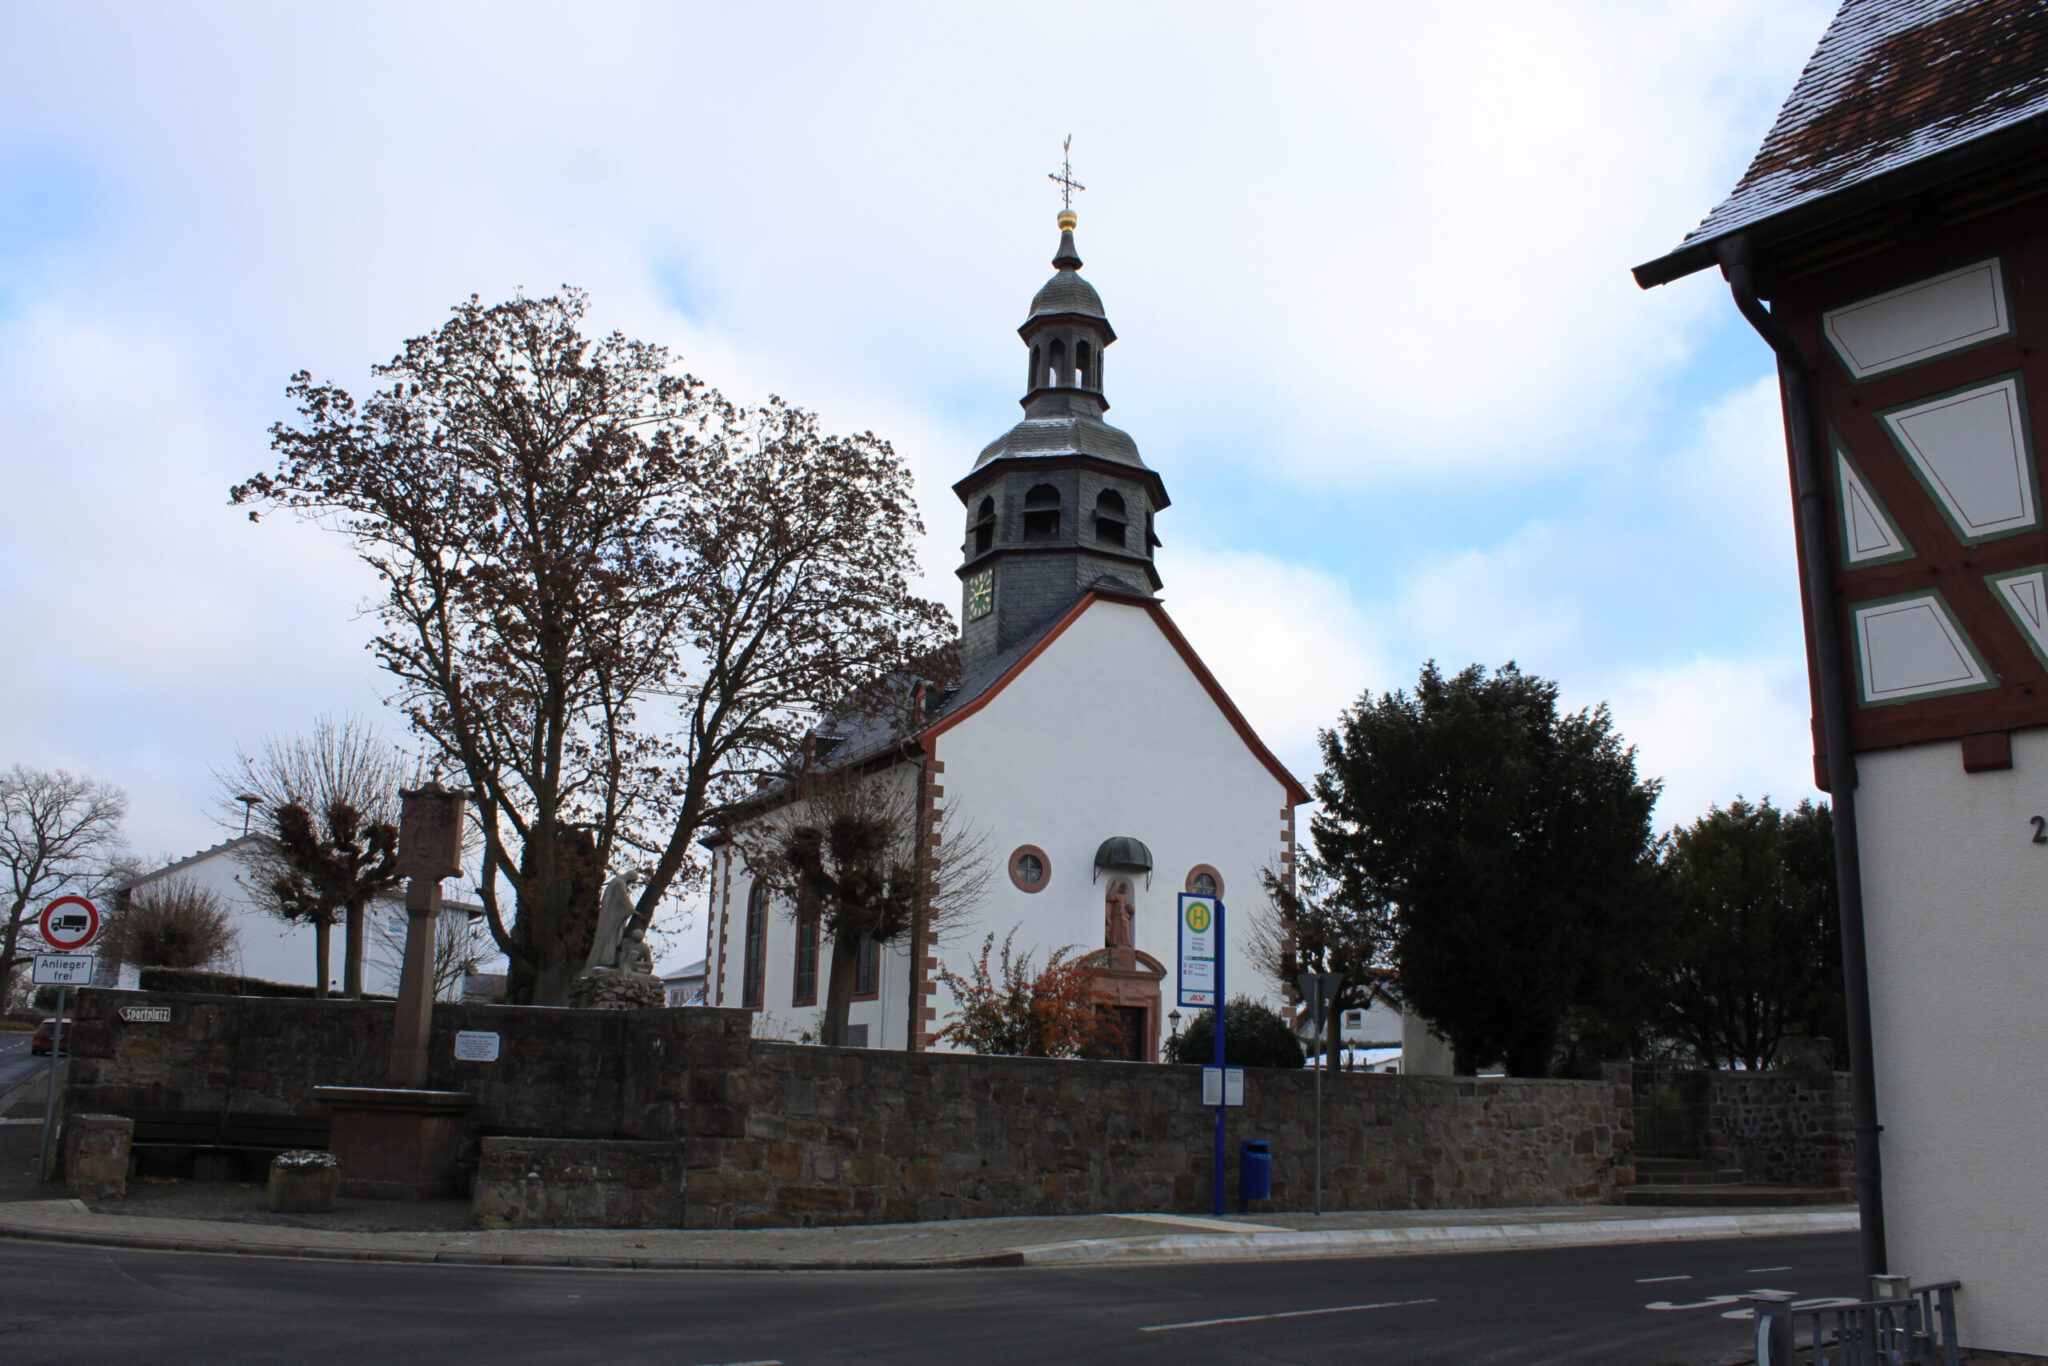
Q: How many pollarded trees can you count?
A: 4